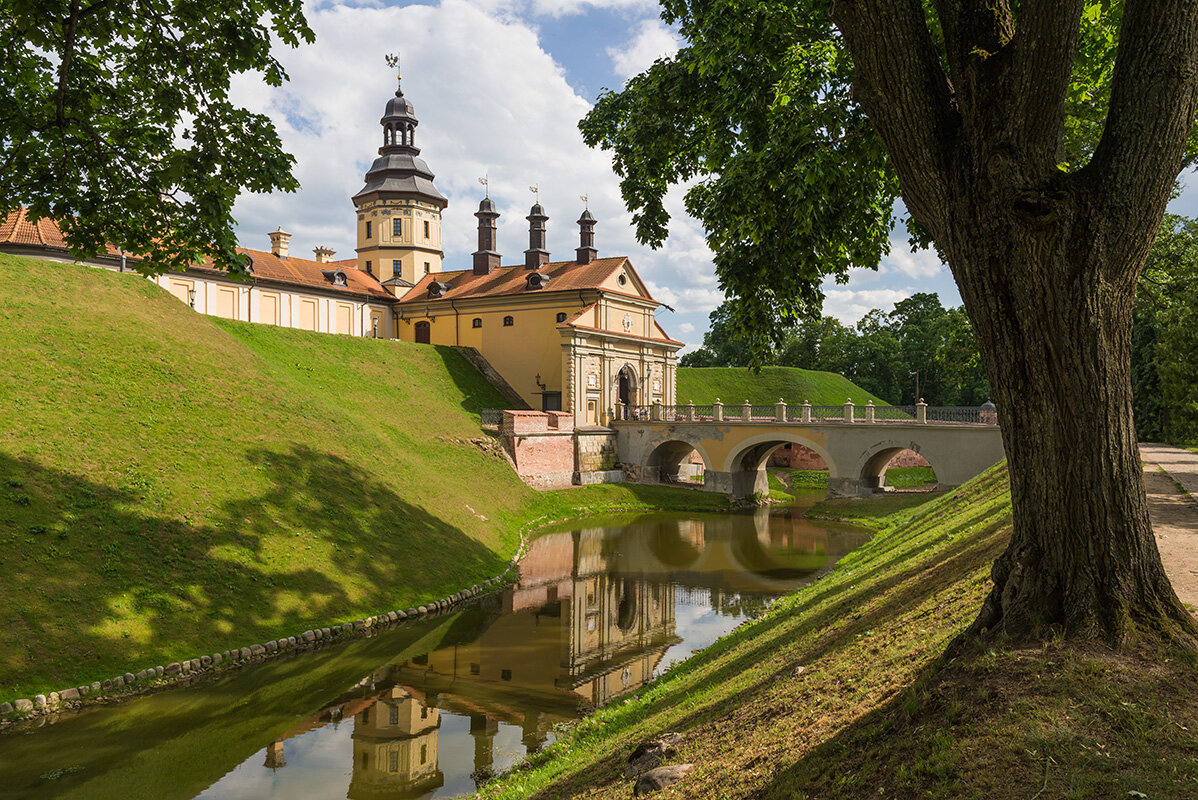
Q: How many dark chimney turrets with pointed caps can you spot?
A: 3